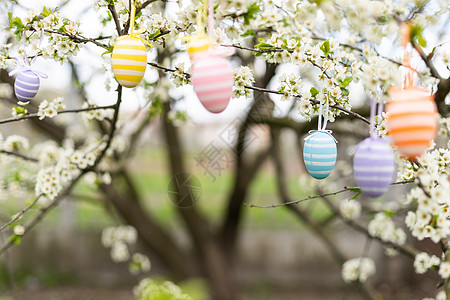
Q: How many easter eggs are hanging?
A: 7